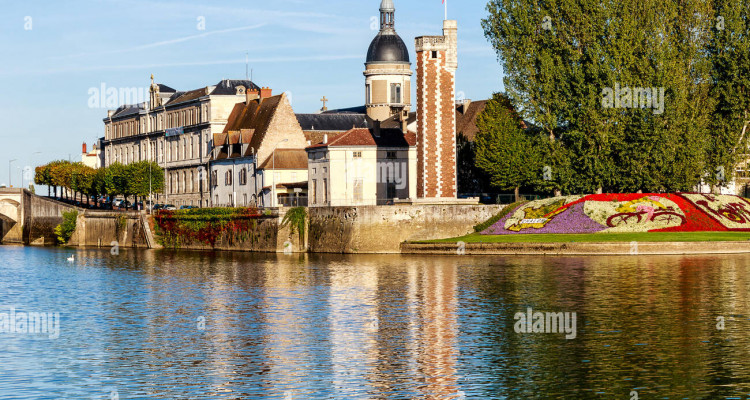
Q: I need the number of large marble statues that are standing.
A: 0